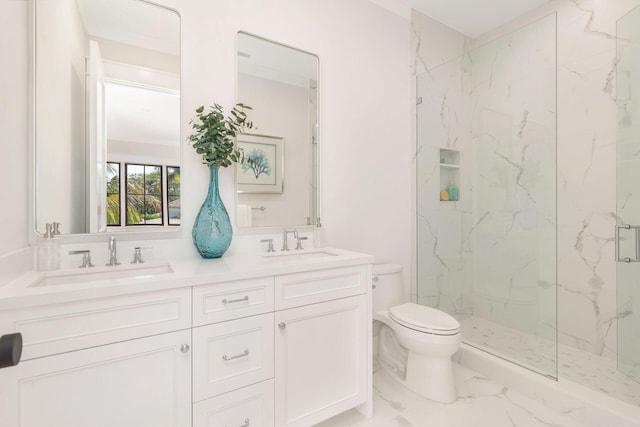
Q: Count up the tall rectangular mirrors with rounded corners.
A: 2